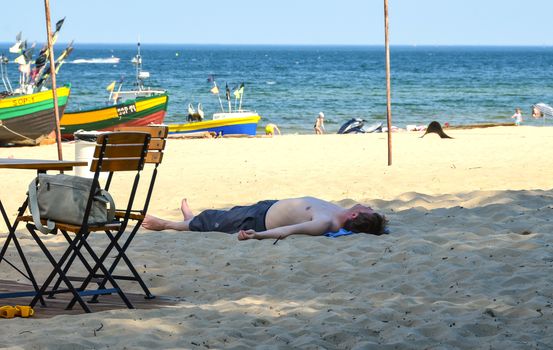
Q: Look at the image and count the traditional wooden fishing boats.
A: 3